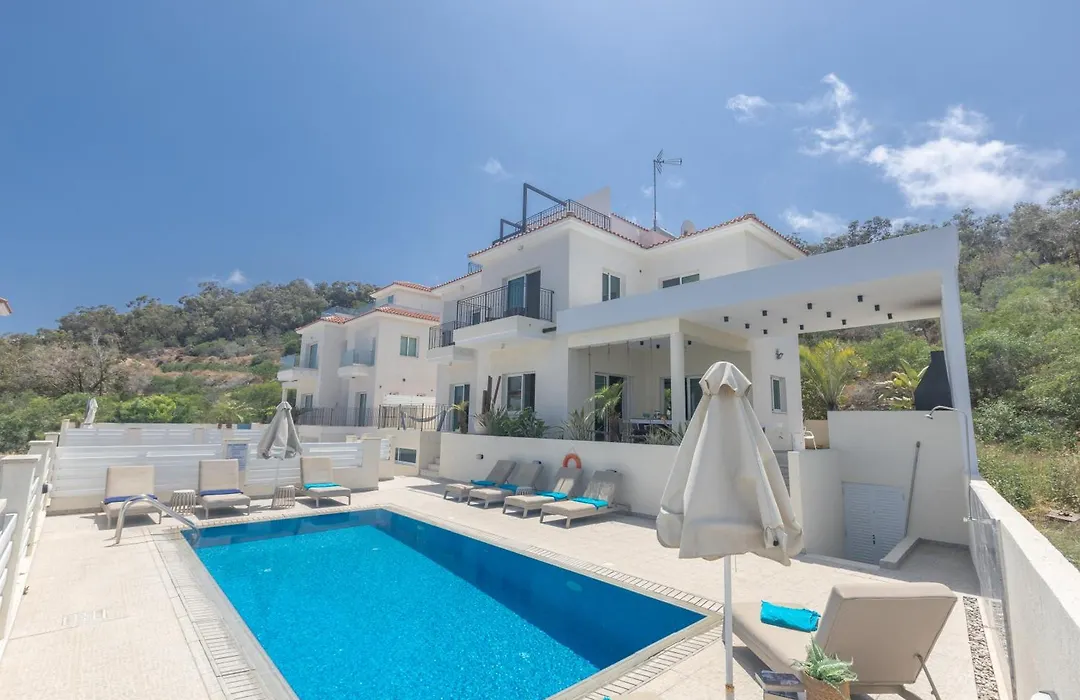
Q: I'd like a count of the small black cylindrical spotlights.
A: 15